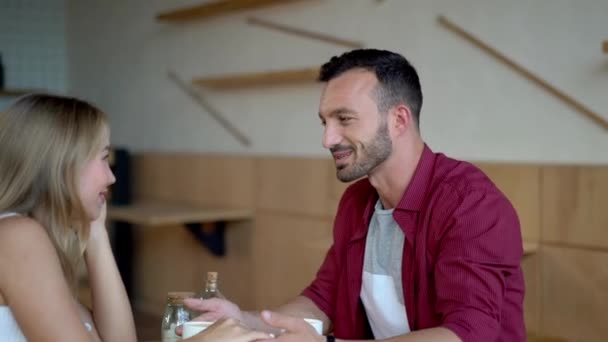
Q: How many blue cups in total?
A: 0